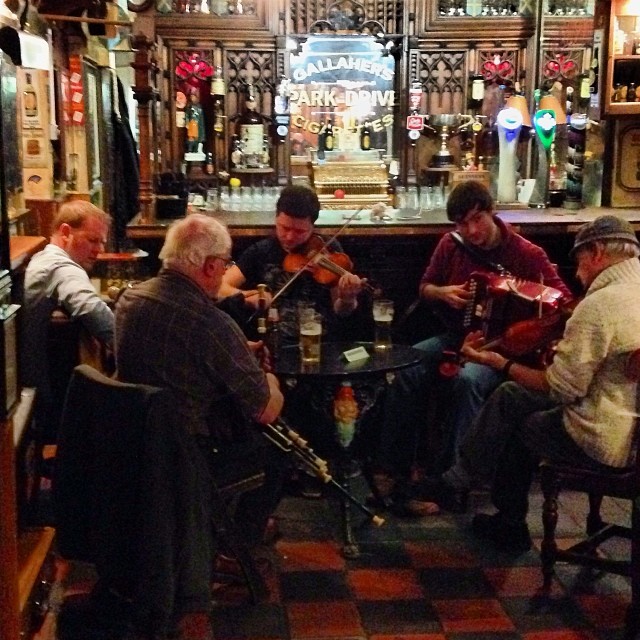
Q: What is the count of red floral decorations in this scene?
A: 3